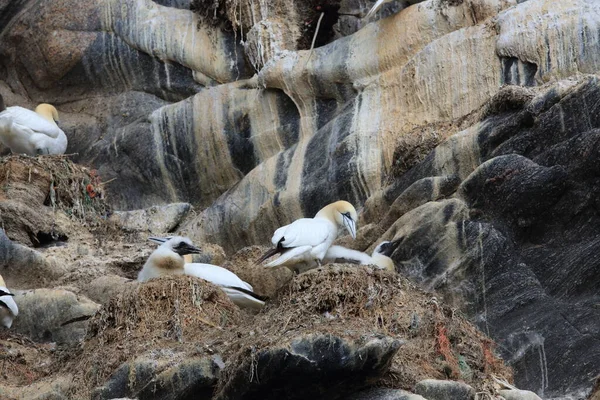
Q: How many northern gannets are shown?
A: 6